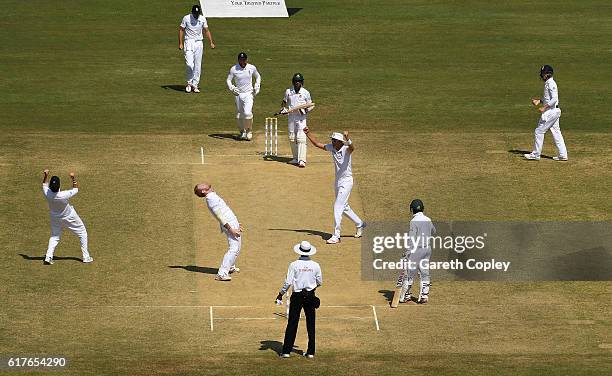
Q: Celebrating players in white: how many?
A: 3